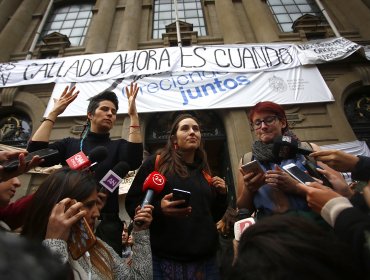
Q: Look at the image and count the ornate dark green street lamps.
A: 0